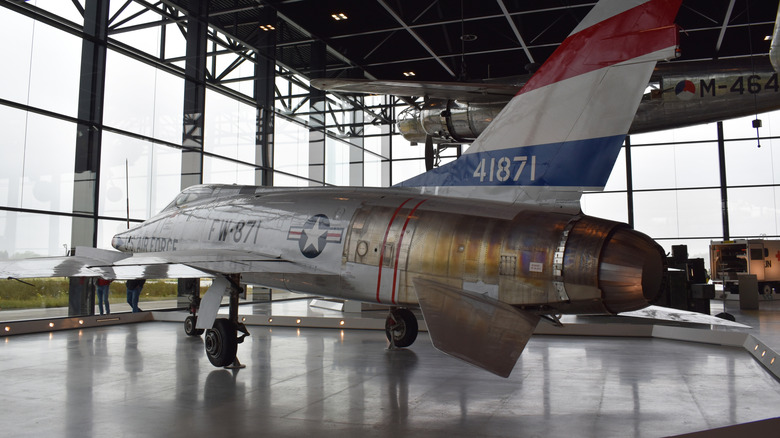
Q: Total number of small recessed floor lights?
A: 10